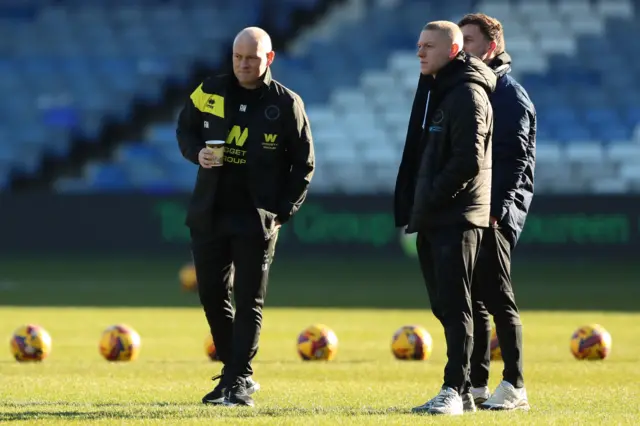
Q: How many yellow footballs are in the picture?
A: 8